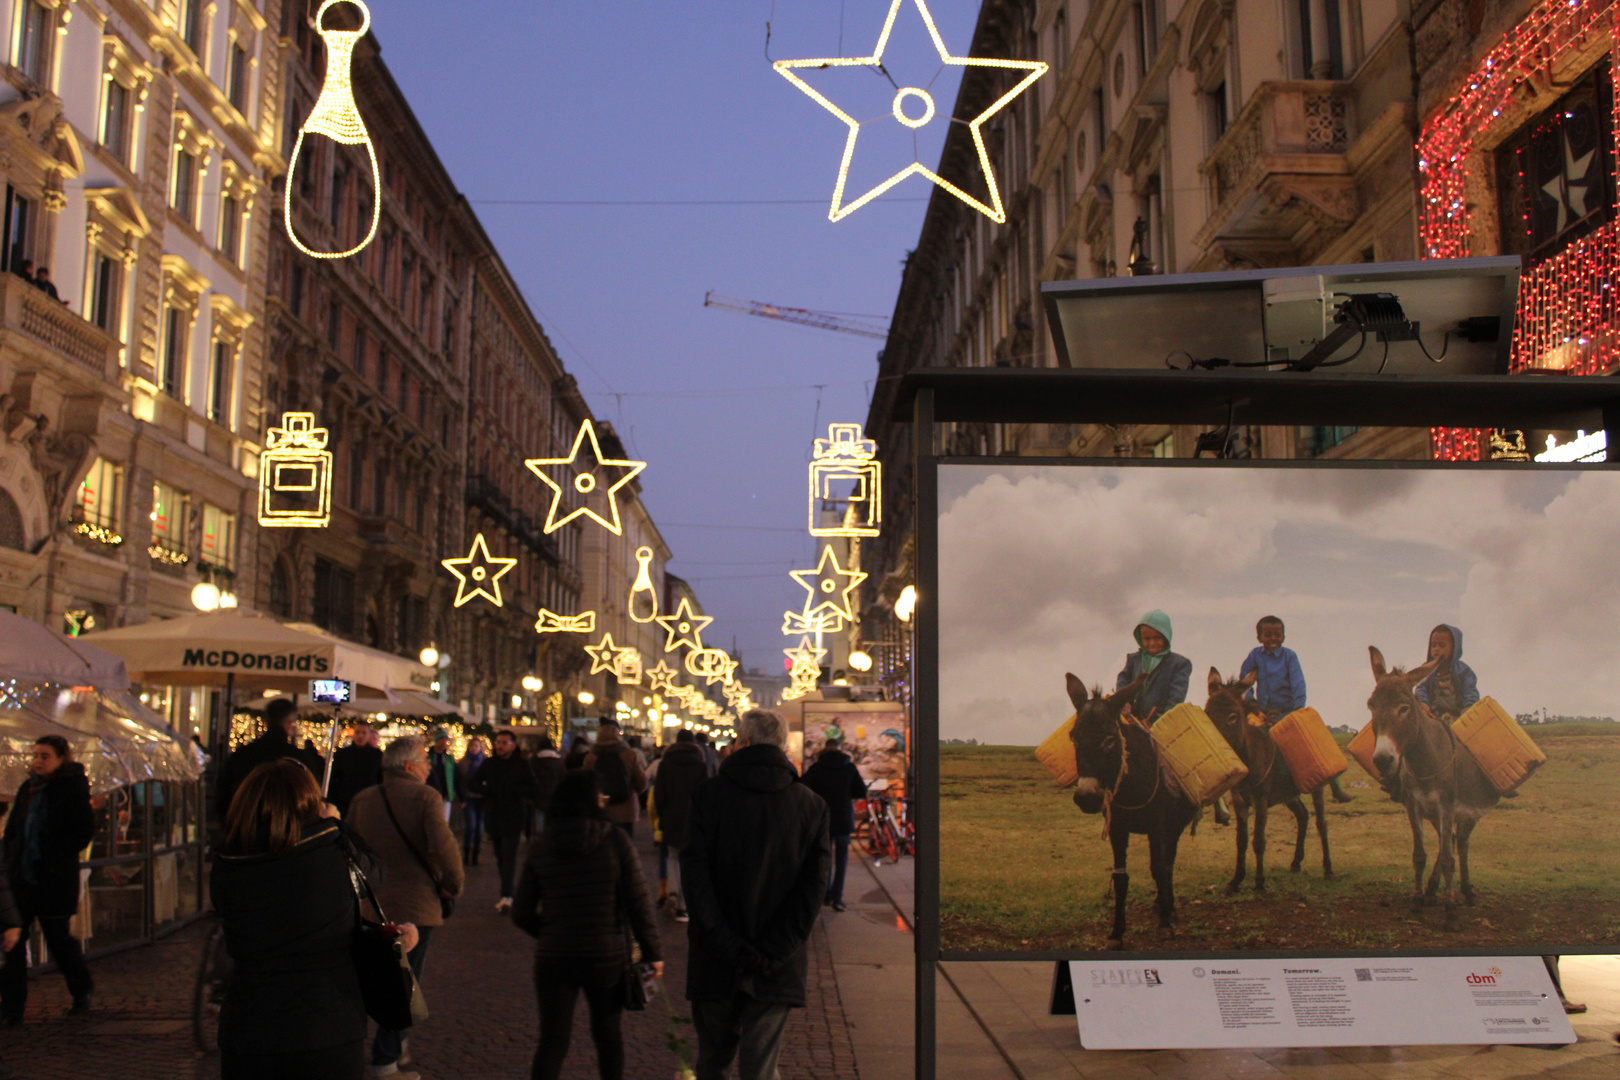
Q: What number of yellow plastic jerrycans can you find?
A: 5